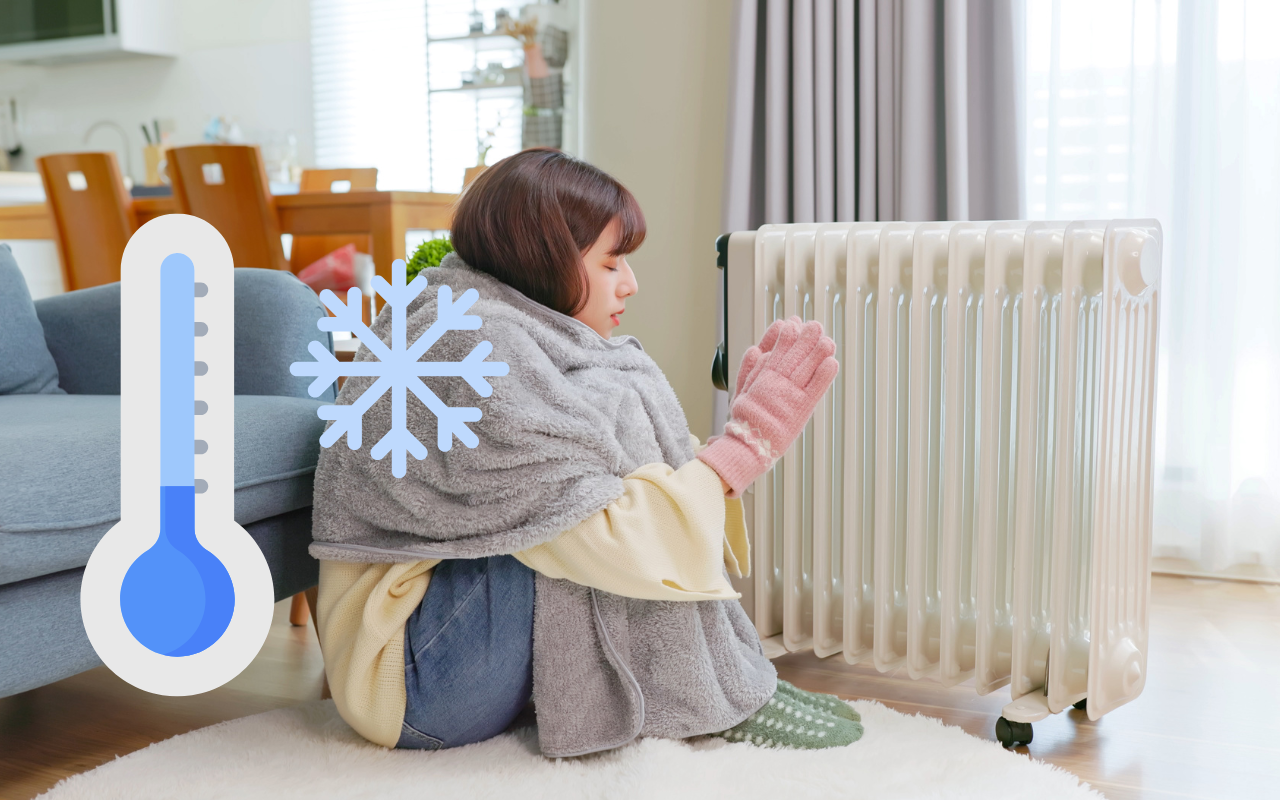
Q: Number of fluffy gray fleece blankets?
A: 1